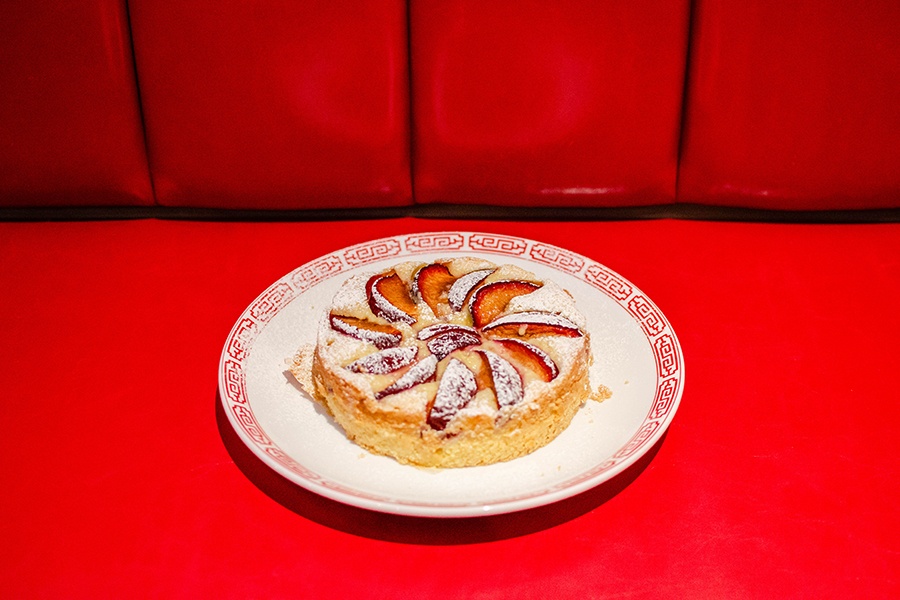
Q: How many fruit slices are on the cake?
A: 13